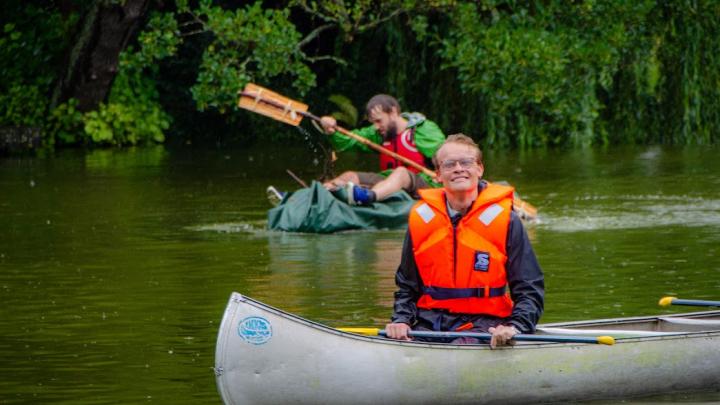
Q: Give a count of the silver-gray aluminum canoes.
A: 1